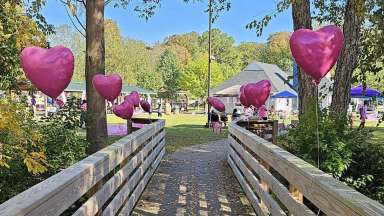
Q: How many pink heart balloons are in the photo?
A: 9